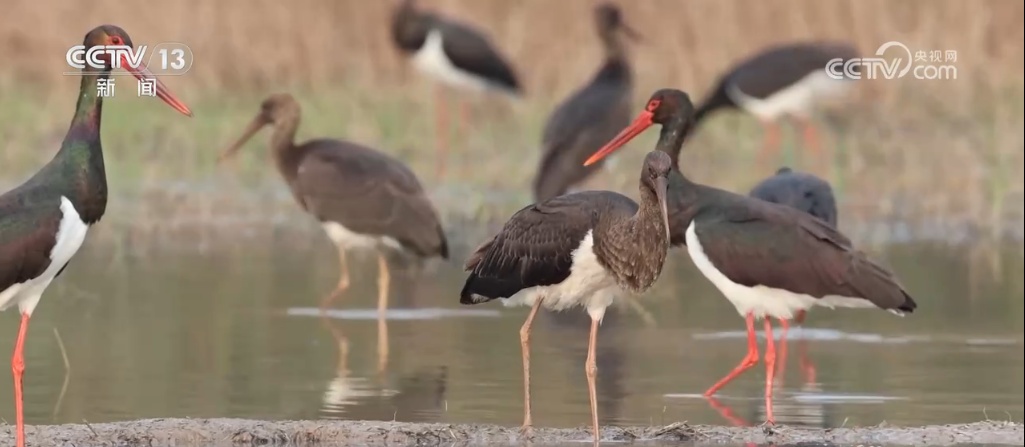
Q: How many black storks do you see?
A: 8